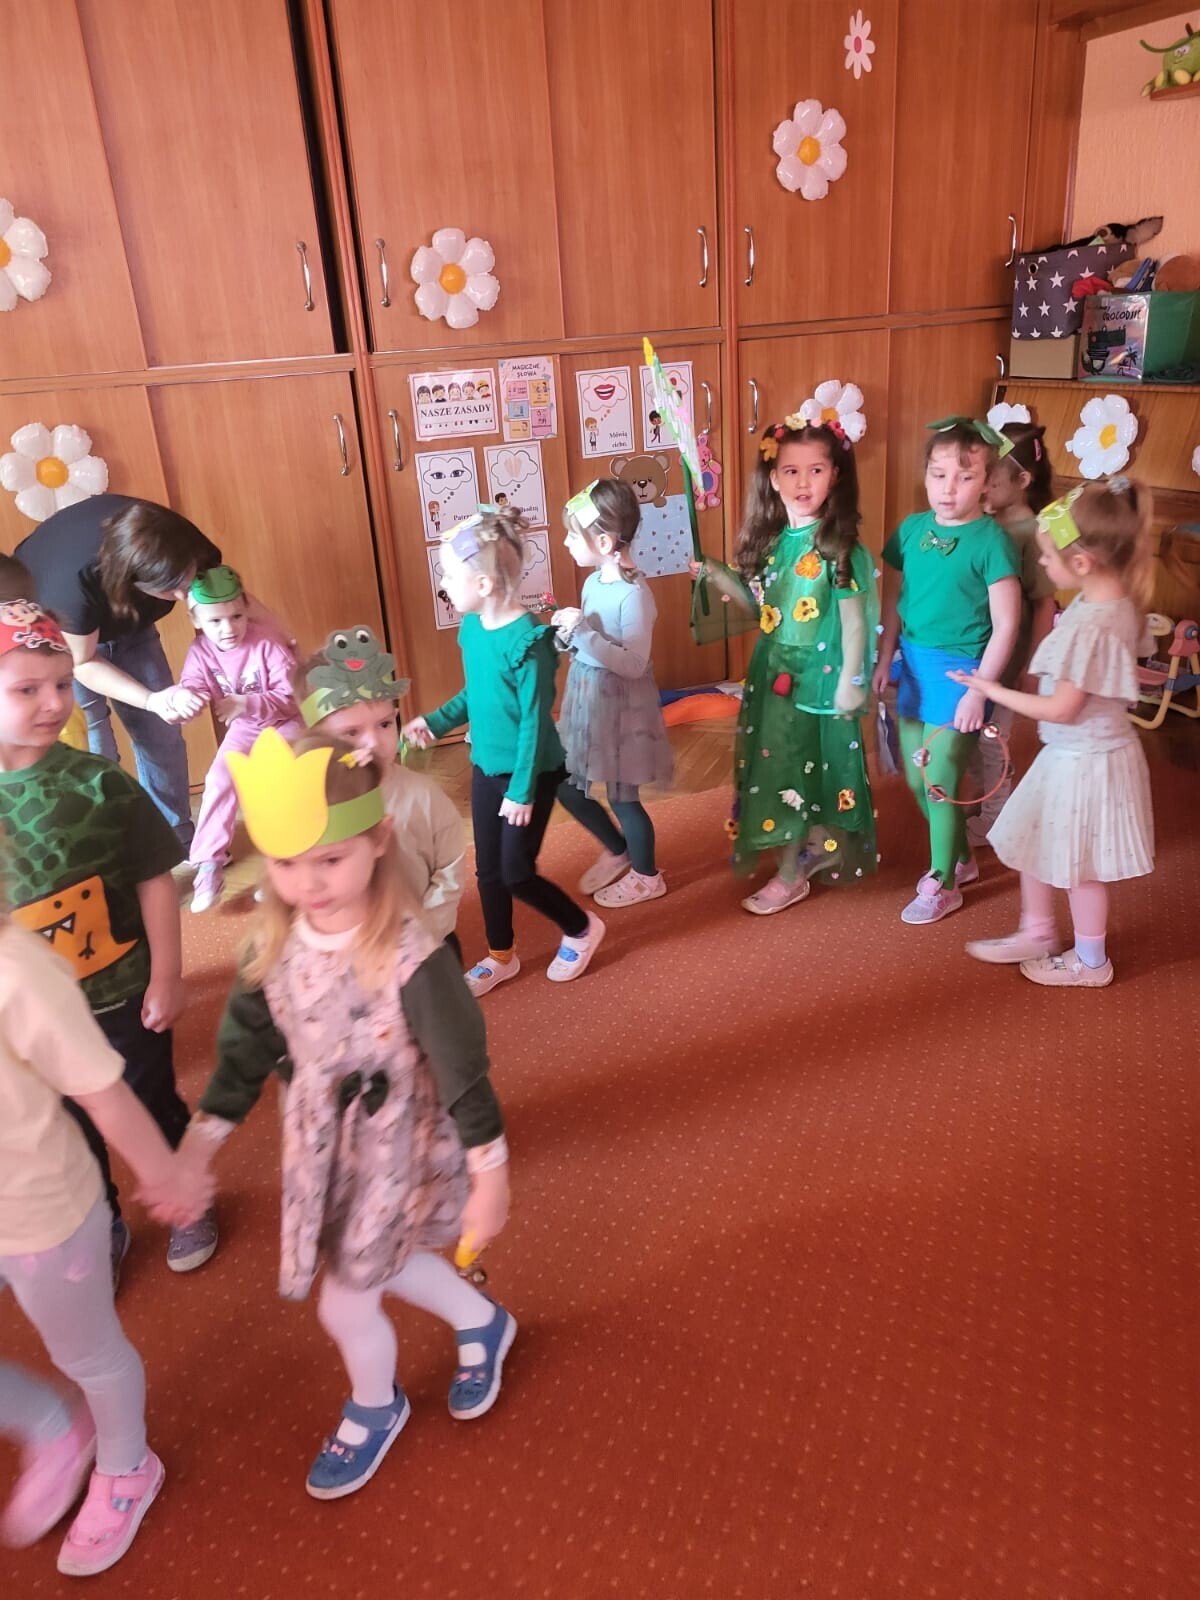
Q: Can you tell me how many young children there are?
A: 11